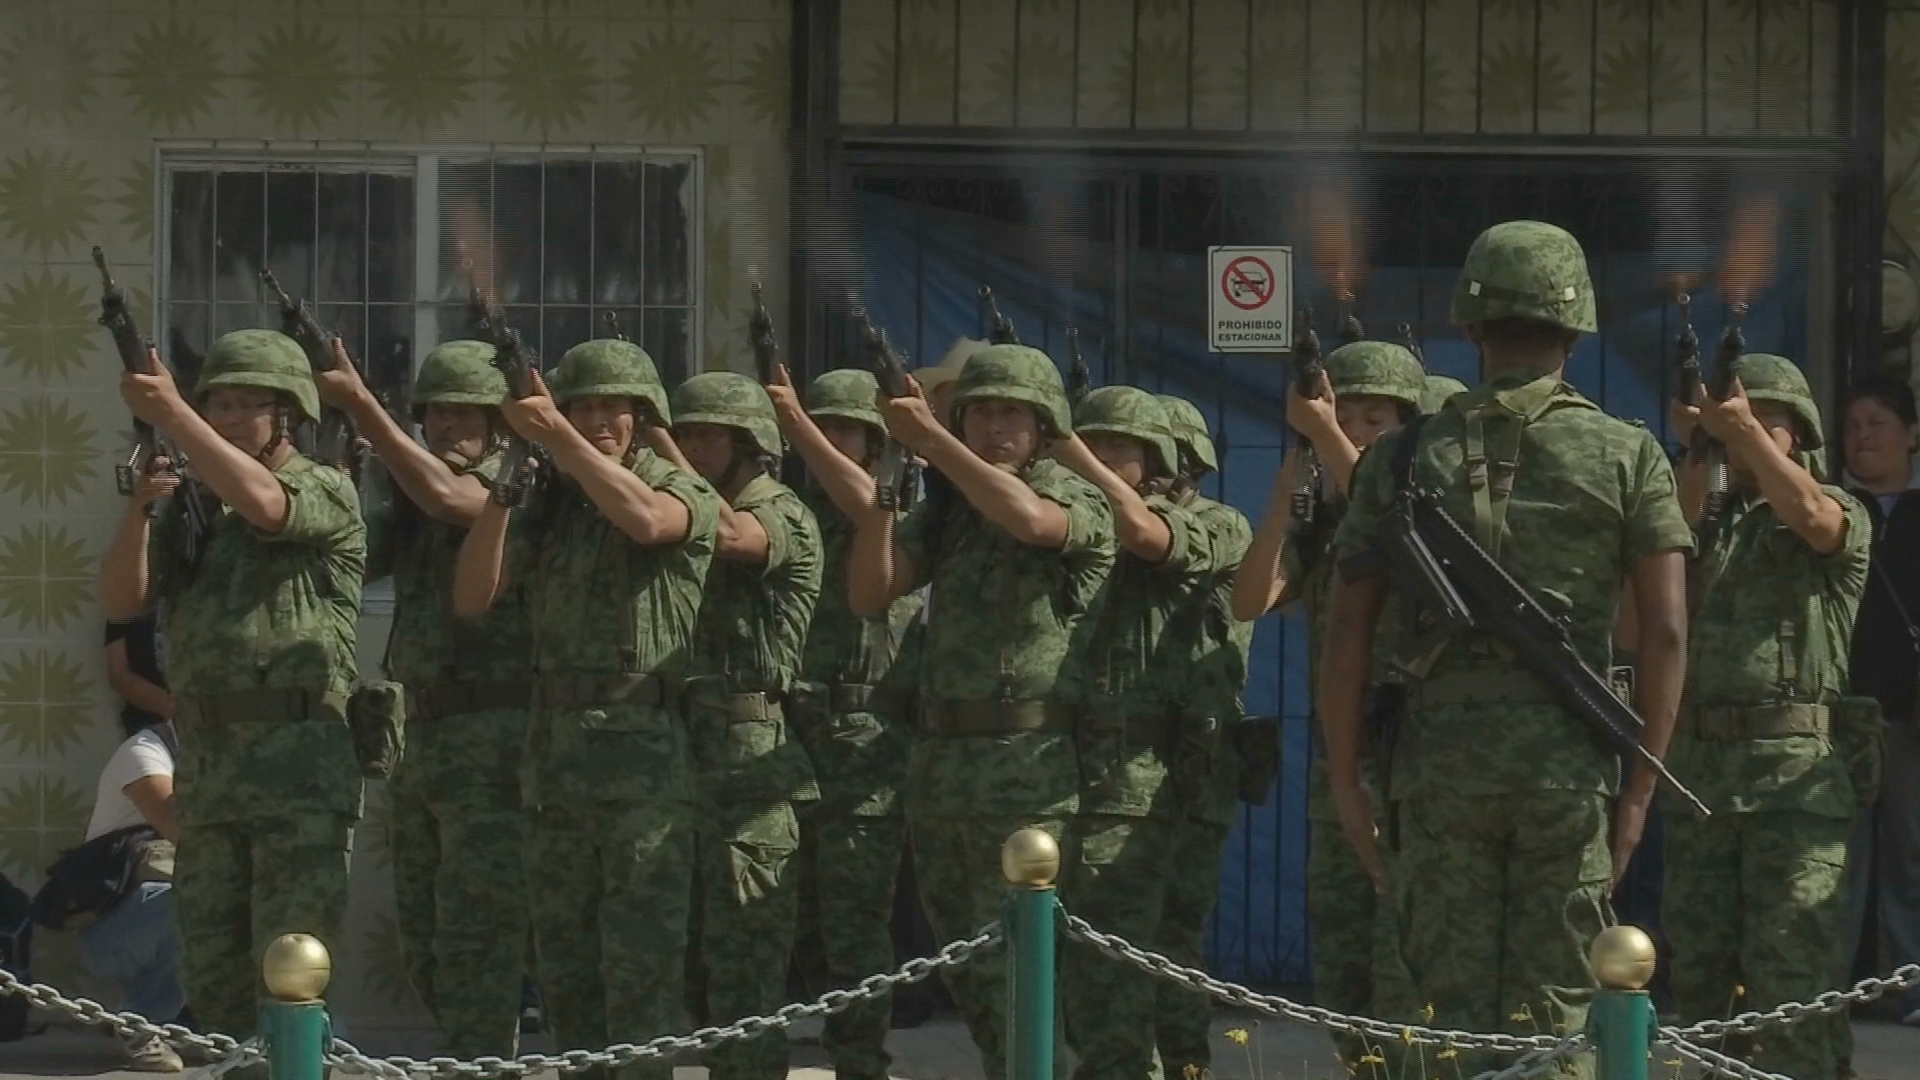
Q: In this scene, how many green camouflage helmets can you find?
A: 12